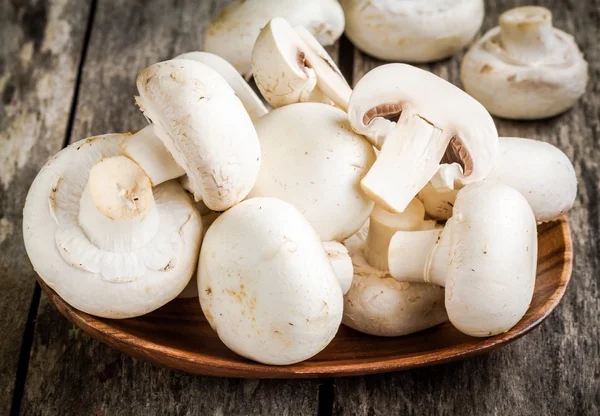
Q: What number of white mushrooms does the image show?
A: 13